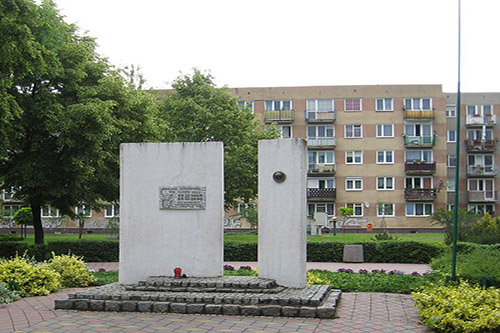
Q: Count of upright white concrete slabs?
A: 2